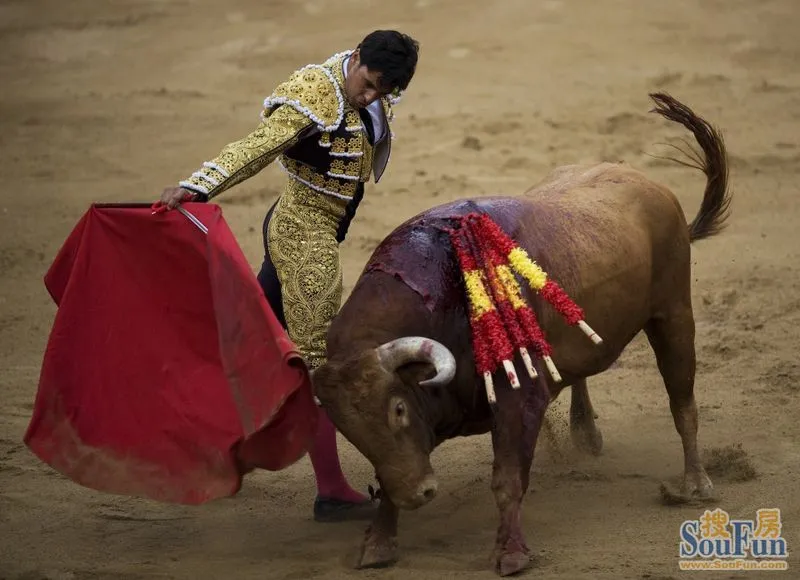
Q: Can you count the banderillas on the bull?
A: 5